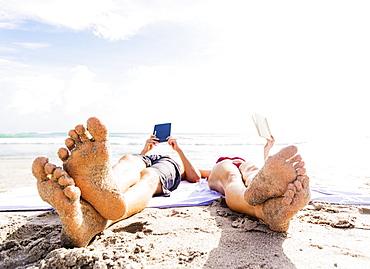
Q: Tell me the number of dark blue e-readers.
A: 1